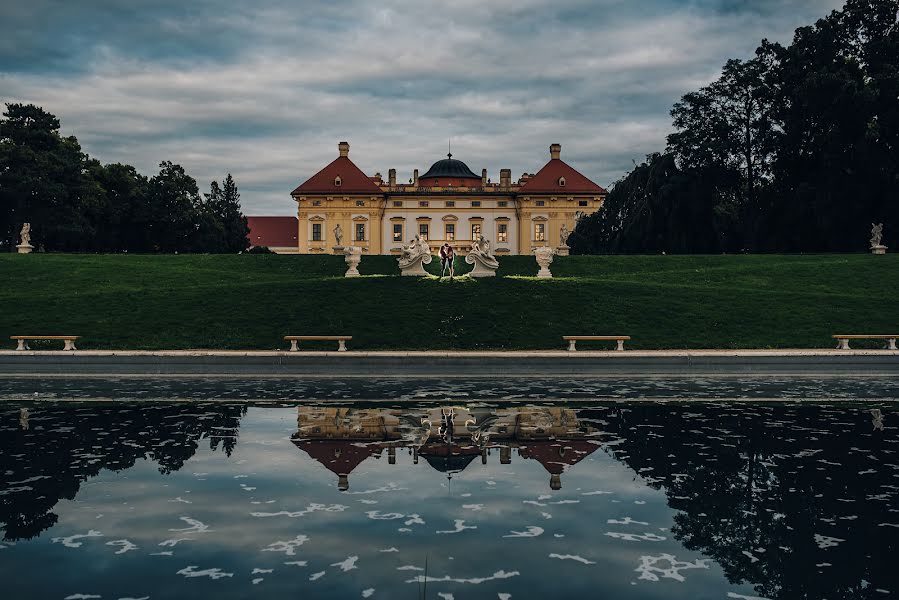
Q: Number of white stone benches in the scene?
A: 4